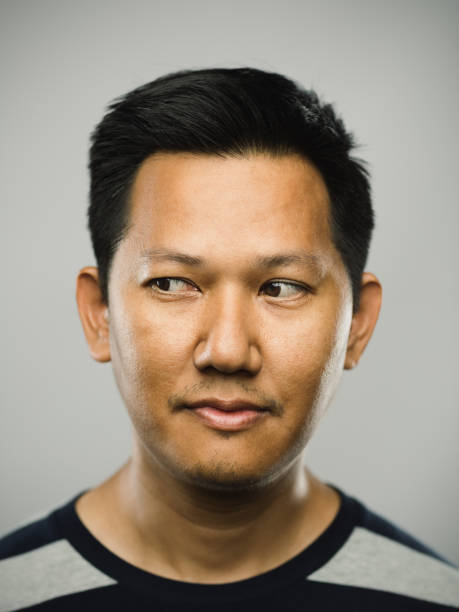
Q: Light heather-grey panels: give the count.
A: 2